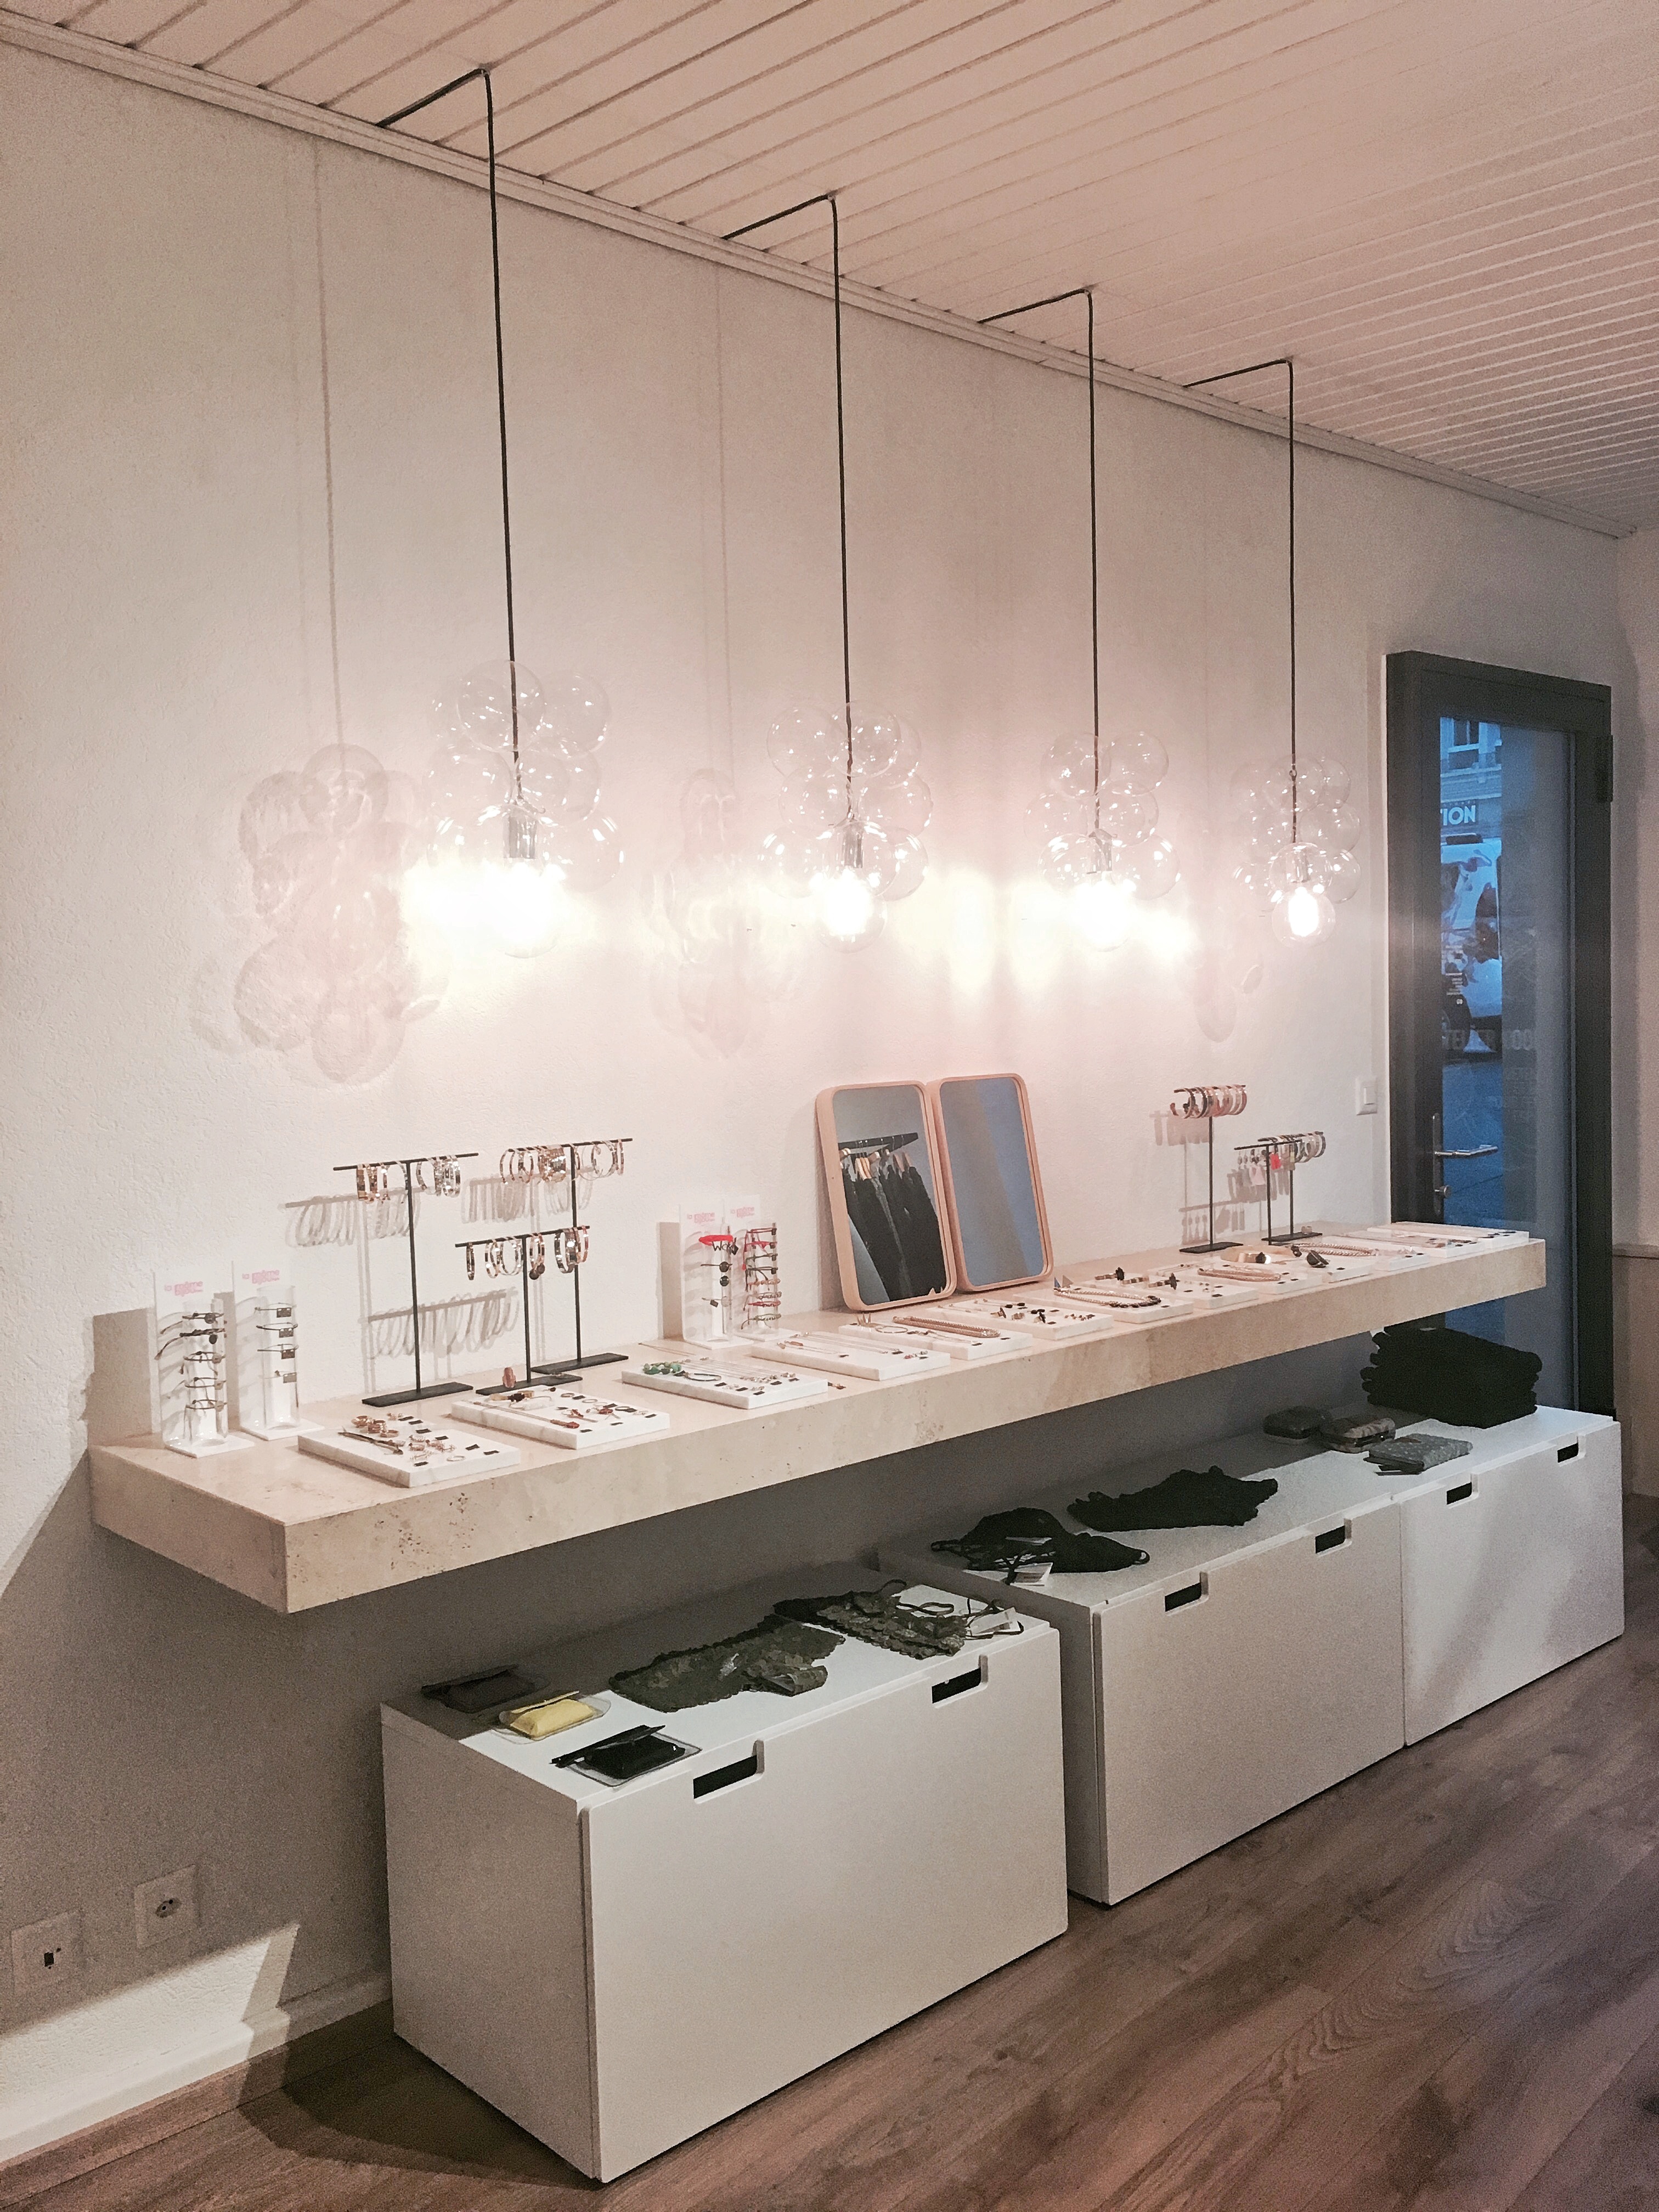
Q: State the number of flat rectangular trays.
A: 13